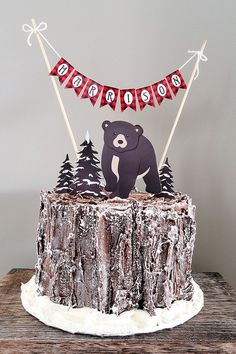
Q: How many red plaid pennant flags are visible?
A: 8